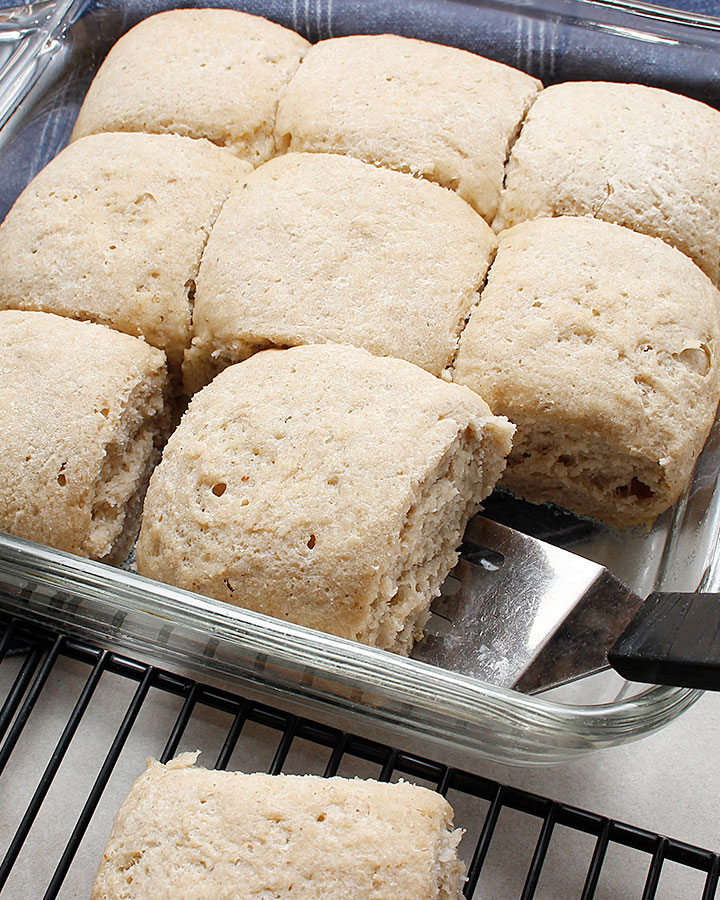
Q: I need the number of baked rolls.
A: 9